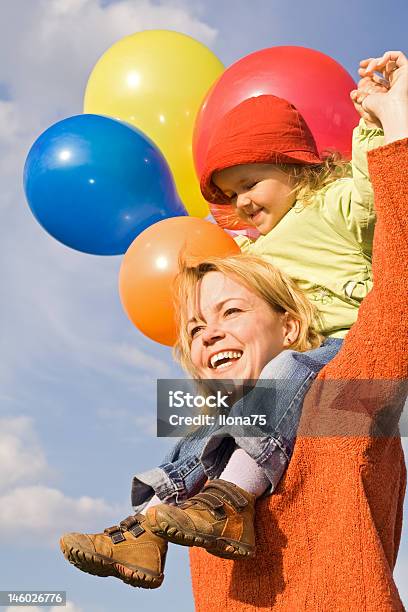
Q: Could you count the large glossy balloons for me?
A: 4